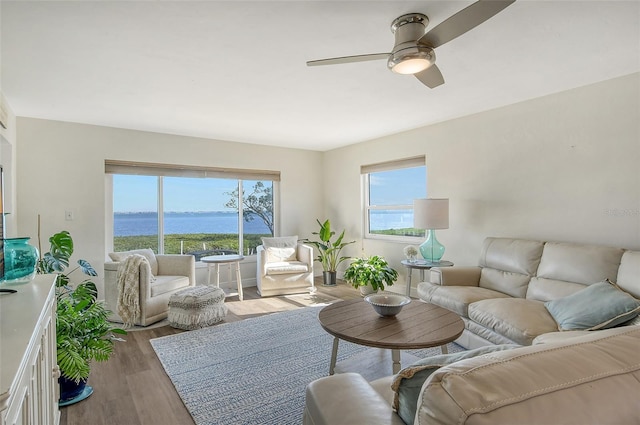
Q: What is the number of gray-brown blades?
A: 3